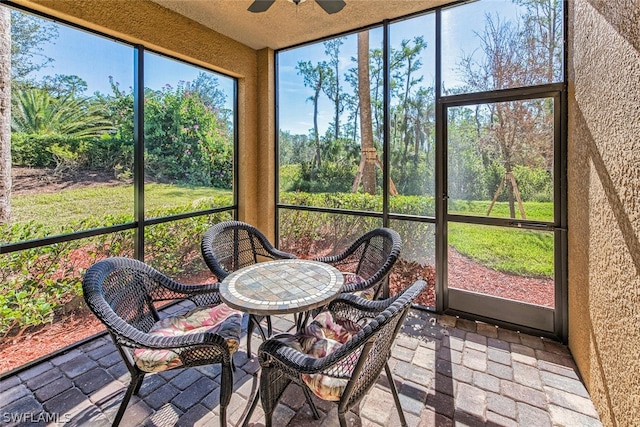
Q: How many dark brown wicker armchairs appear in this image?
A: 4